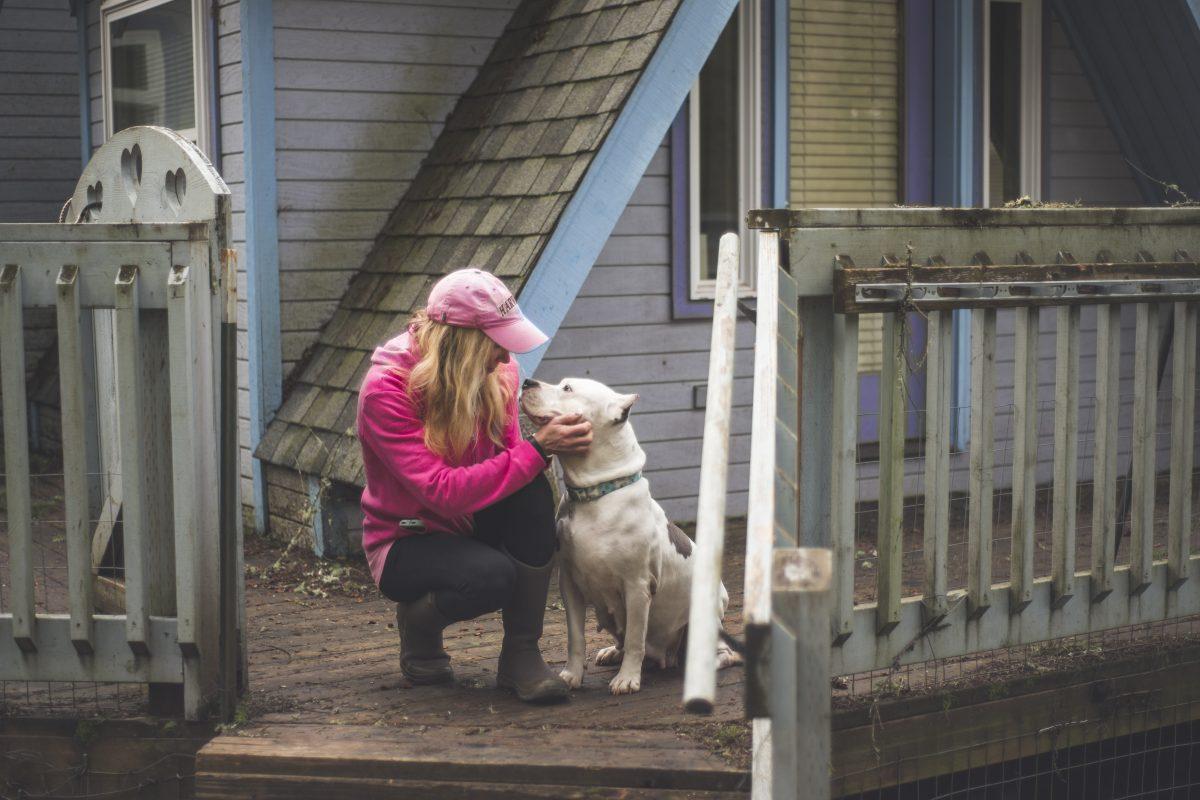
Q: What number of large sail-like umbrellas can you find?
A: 0